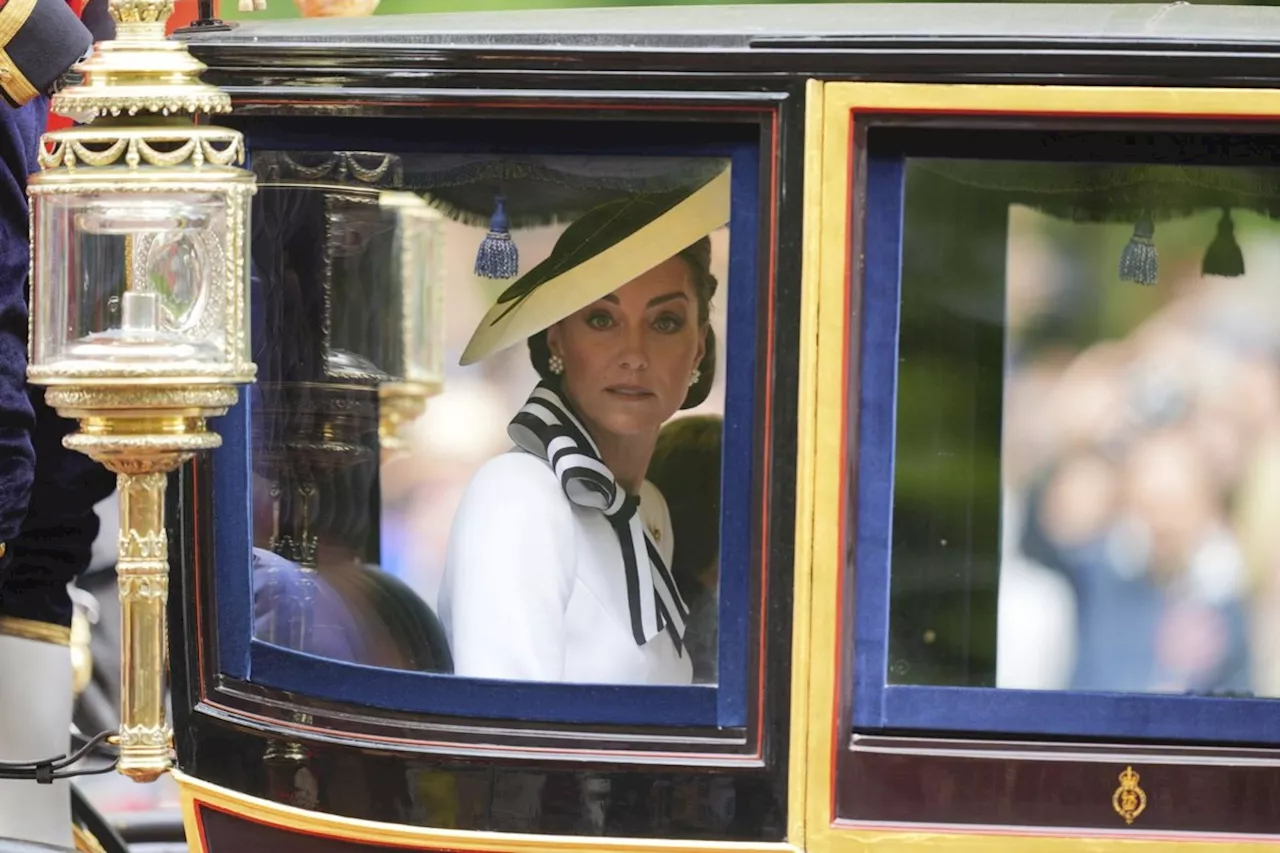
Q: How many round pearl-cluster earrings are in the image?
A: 2